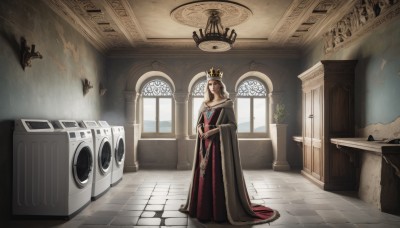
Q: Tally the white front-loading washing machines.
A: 3